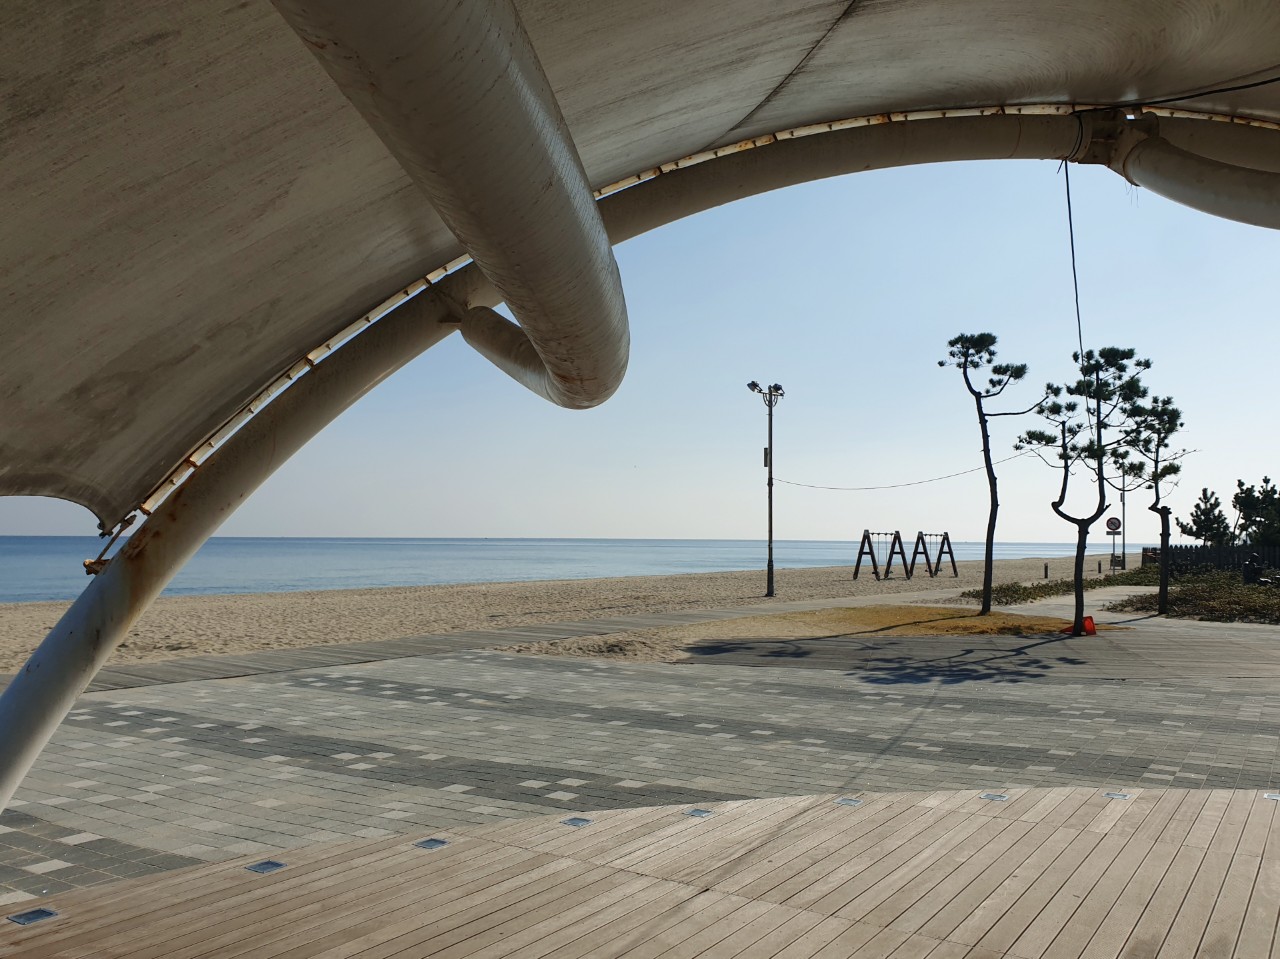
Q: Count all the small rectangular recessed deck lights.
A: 9